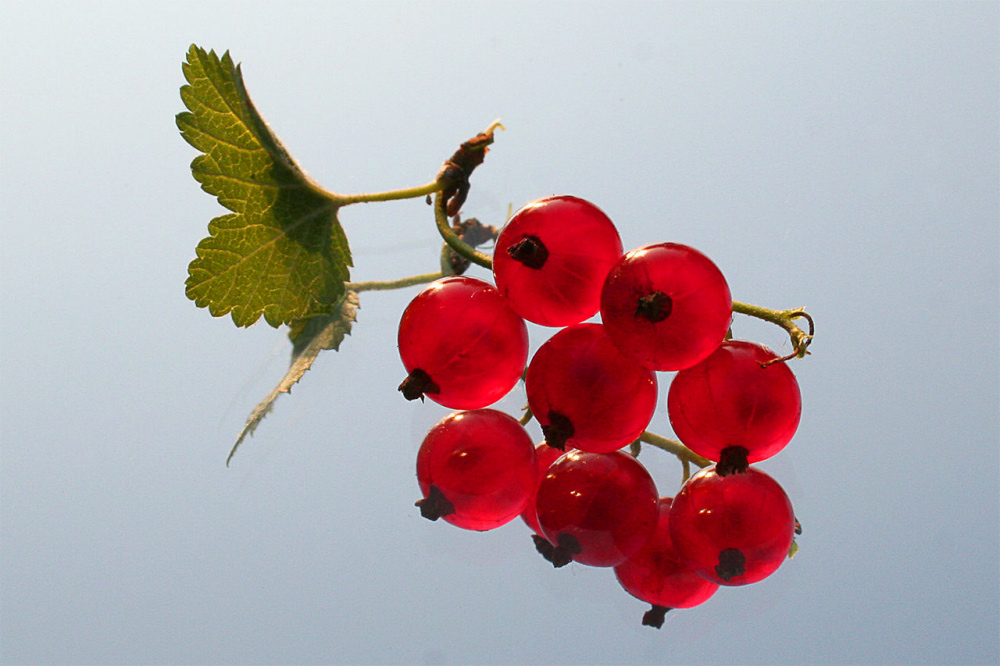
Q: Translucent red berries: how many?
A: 10